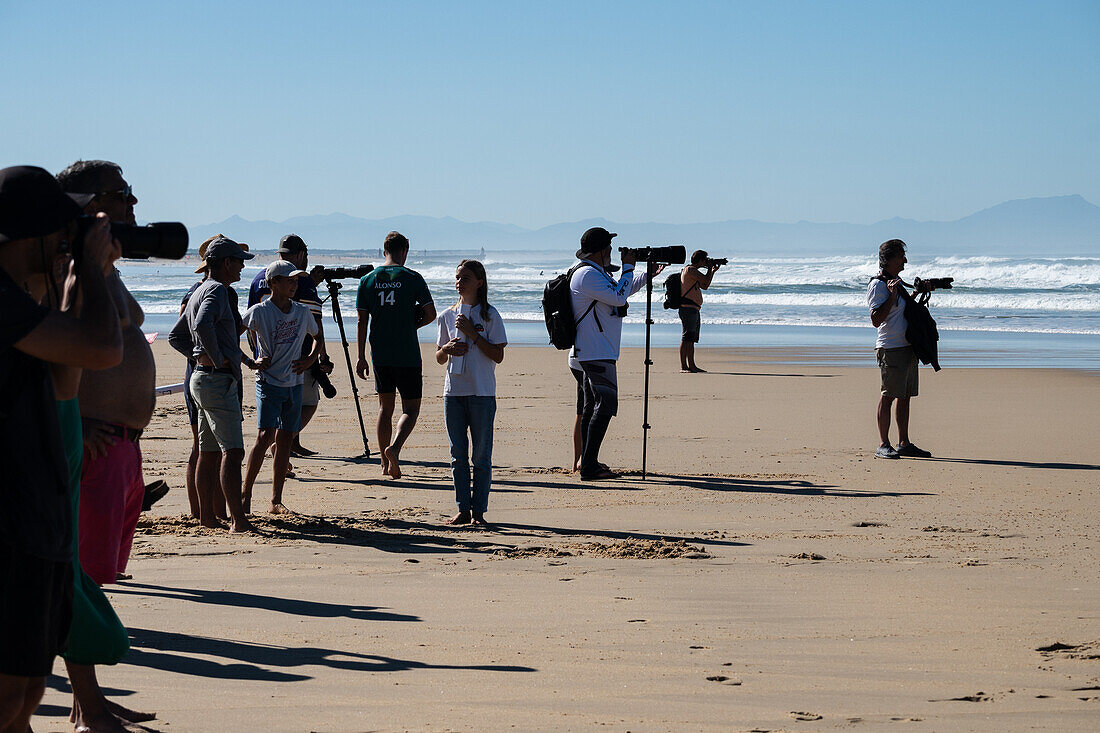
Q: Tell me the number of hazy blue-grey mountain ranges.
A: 1